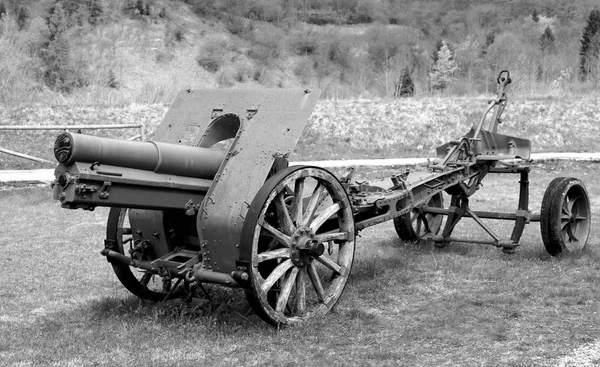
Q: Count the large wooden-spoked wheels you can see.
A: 2